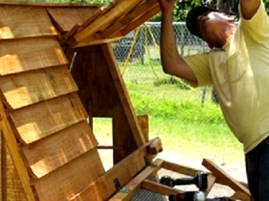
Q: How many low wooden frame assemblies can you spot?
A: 1